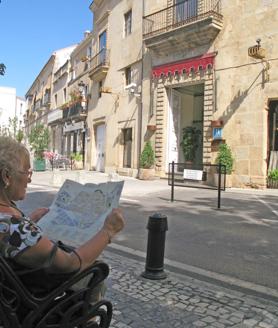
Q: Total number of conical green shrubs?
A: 2